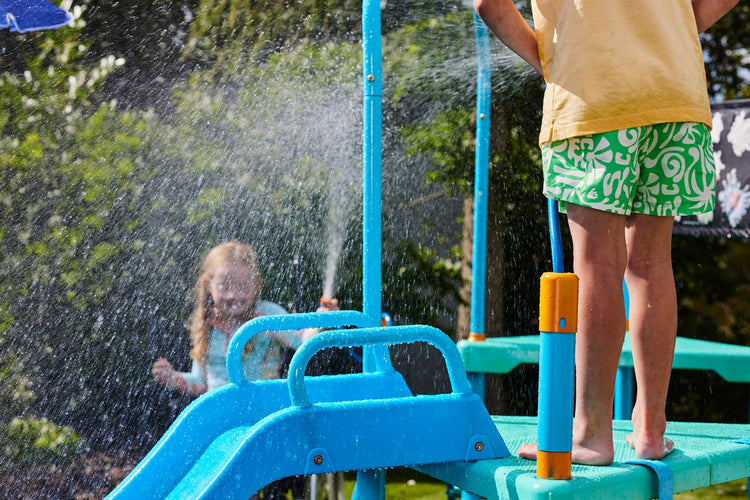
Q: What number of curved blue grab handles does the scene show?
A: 2